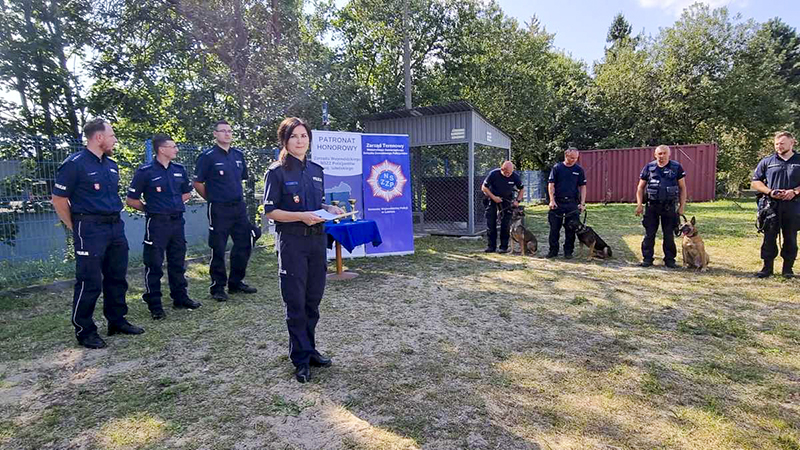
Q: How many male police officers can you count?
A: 7